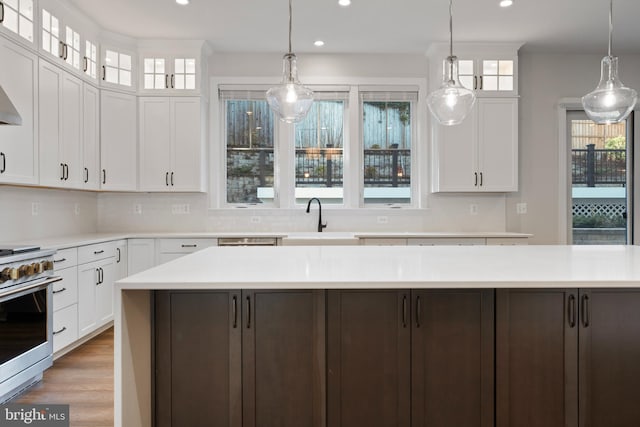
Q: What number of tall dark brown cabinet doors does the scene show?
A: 6